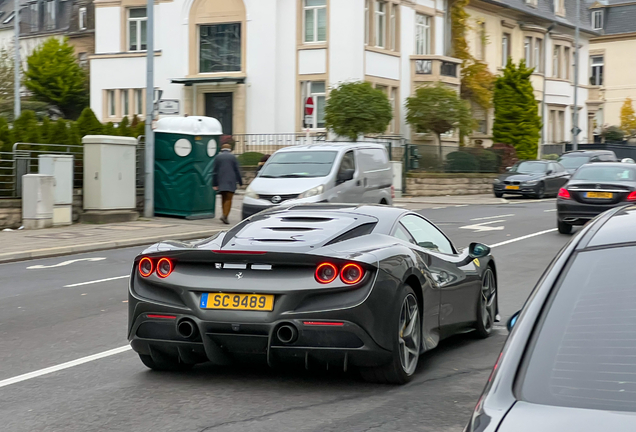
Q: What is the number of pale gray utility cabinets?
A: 3